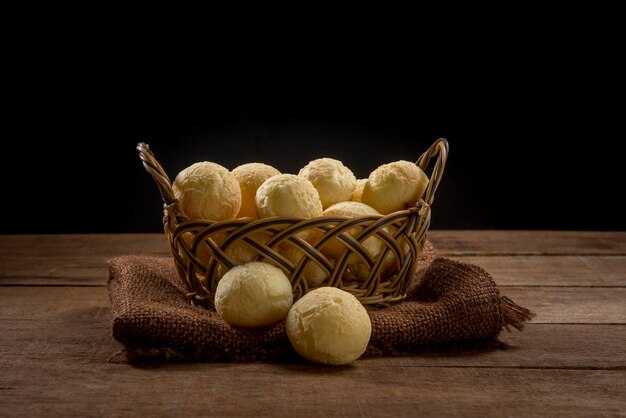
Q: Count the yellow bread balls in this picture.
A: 9